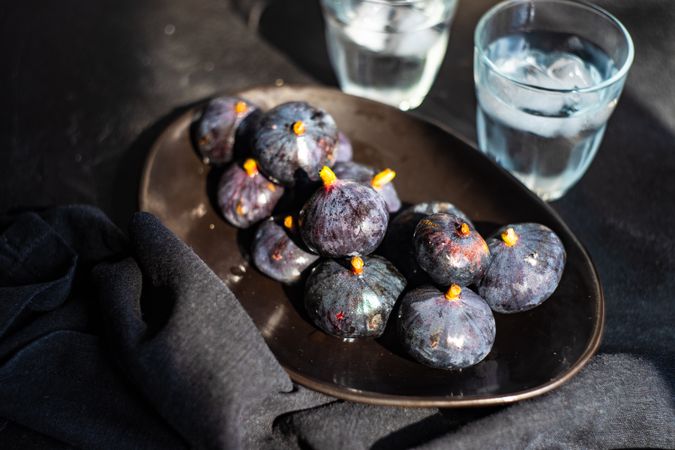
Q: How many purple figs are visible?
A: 12